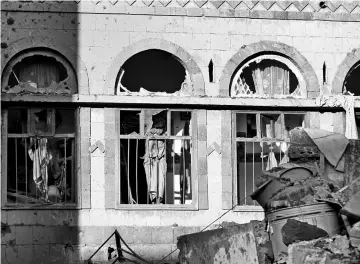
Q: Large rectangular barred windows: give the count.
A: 3